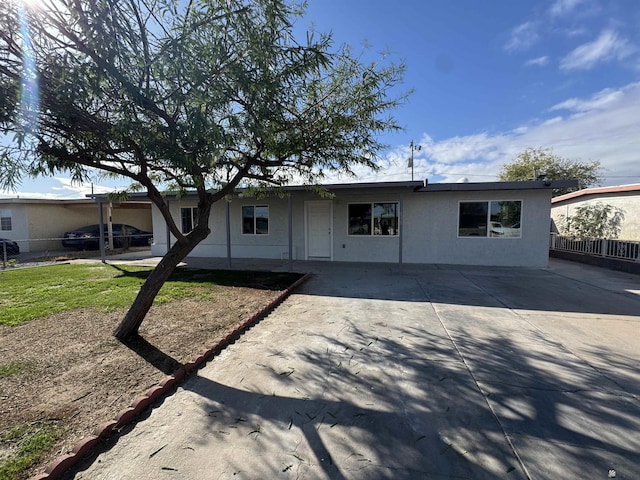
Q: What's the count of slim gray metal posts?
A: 5